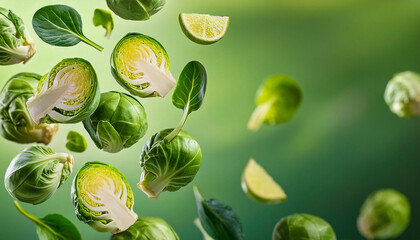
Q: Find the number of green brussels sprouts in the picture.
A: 14